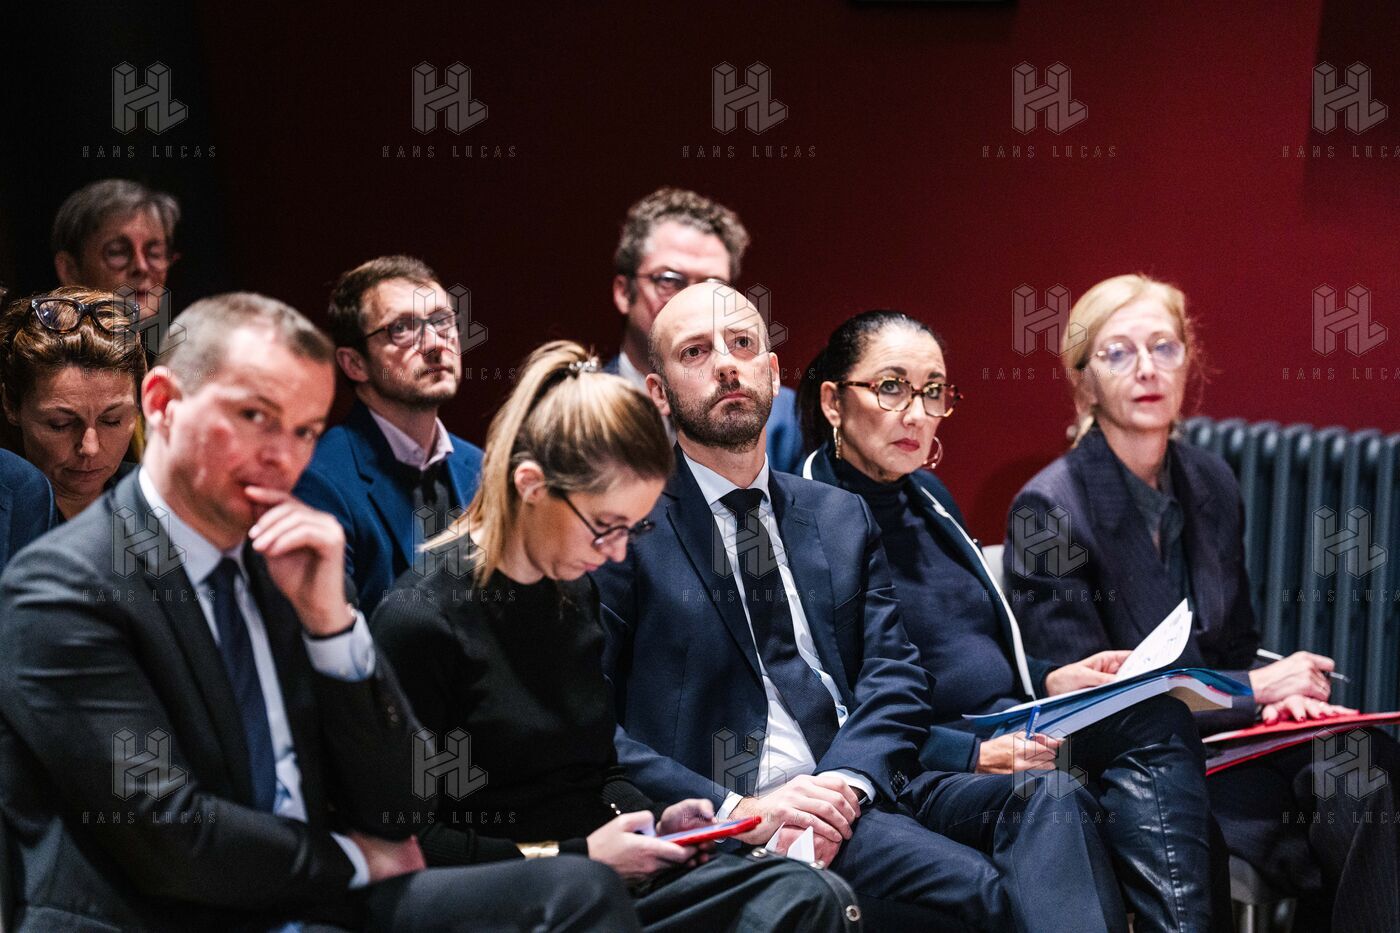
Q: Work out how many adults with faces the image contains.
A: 9